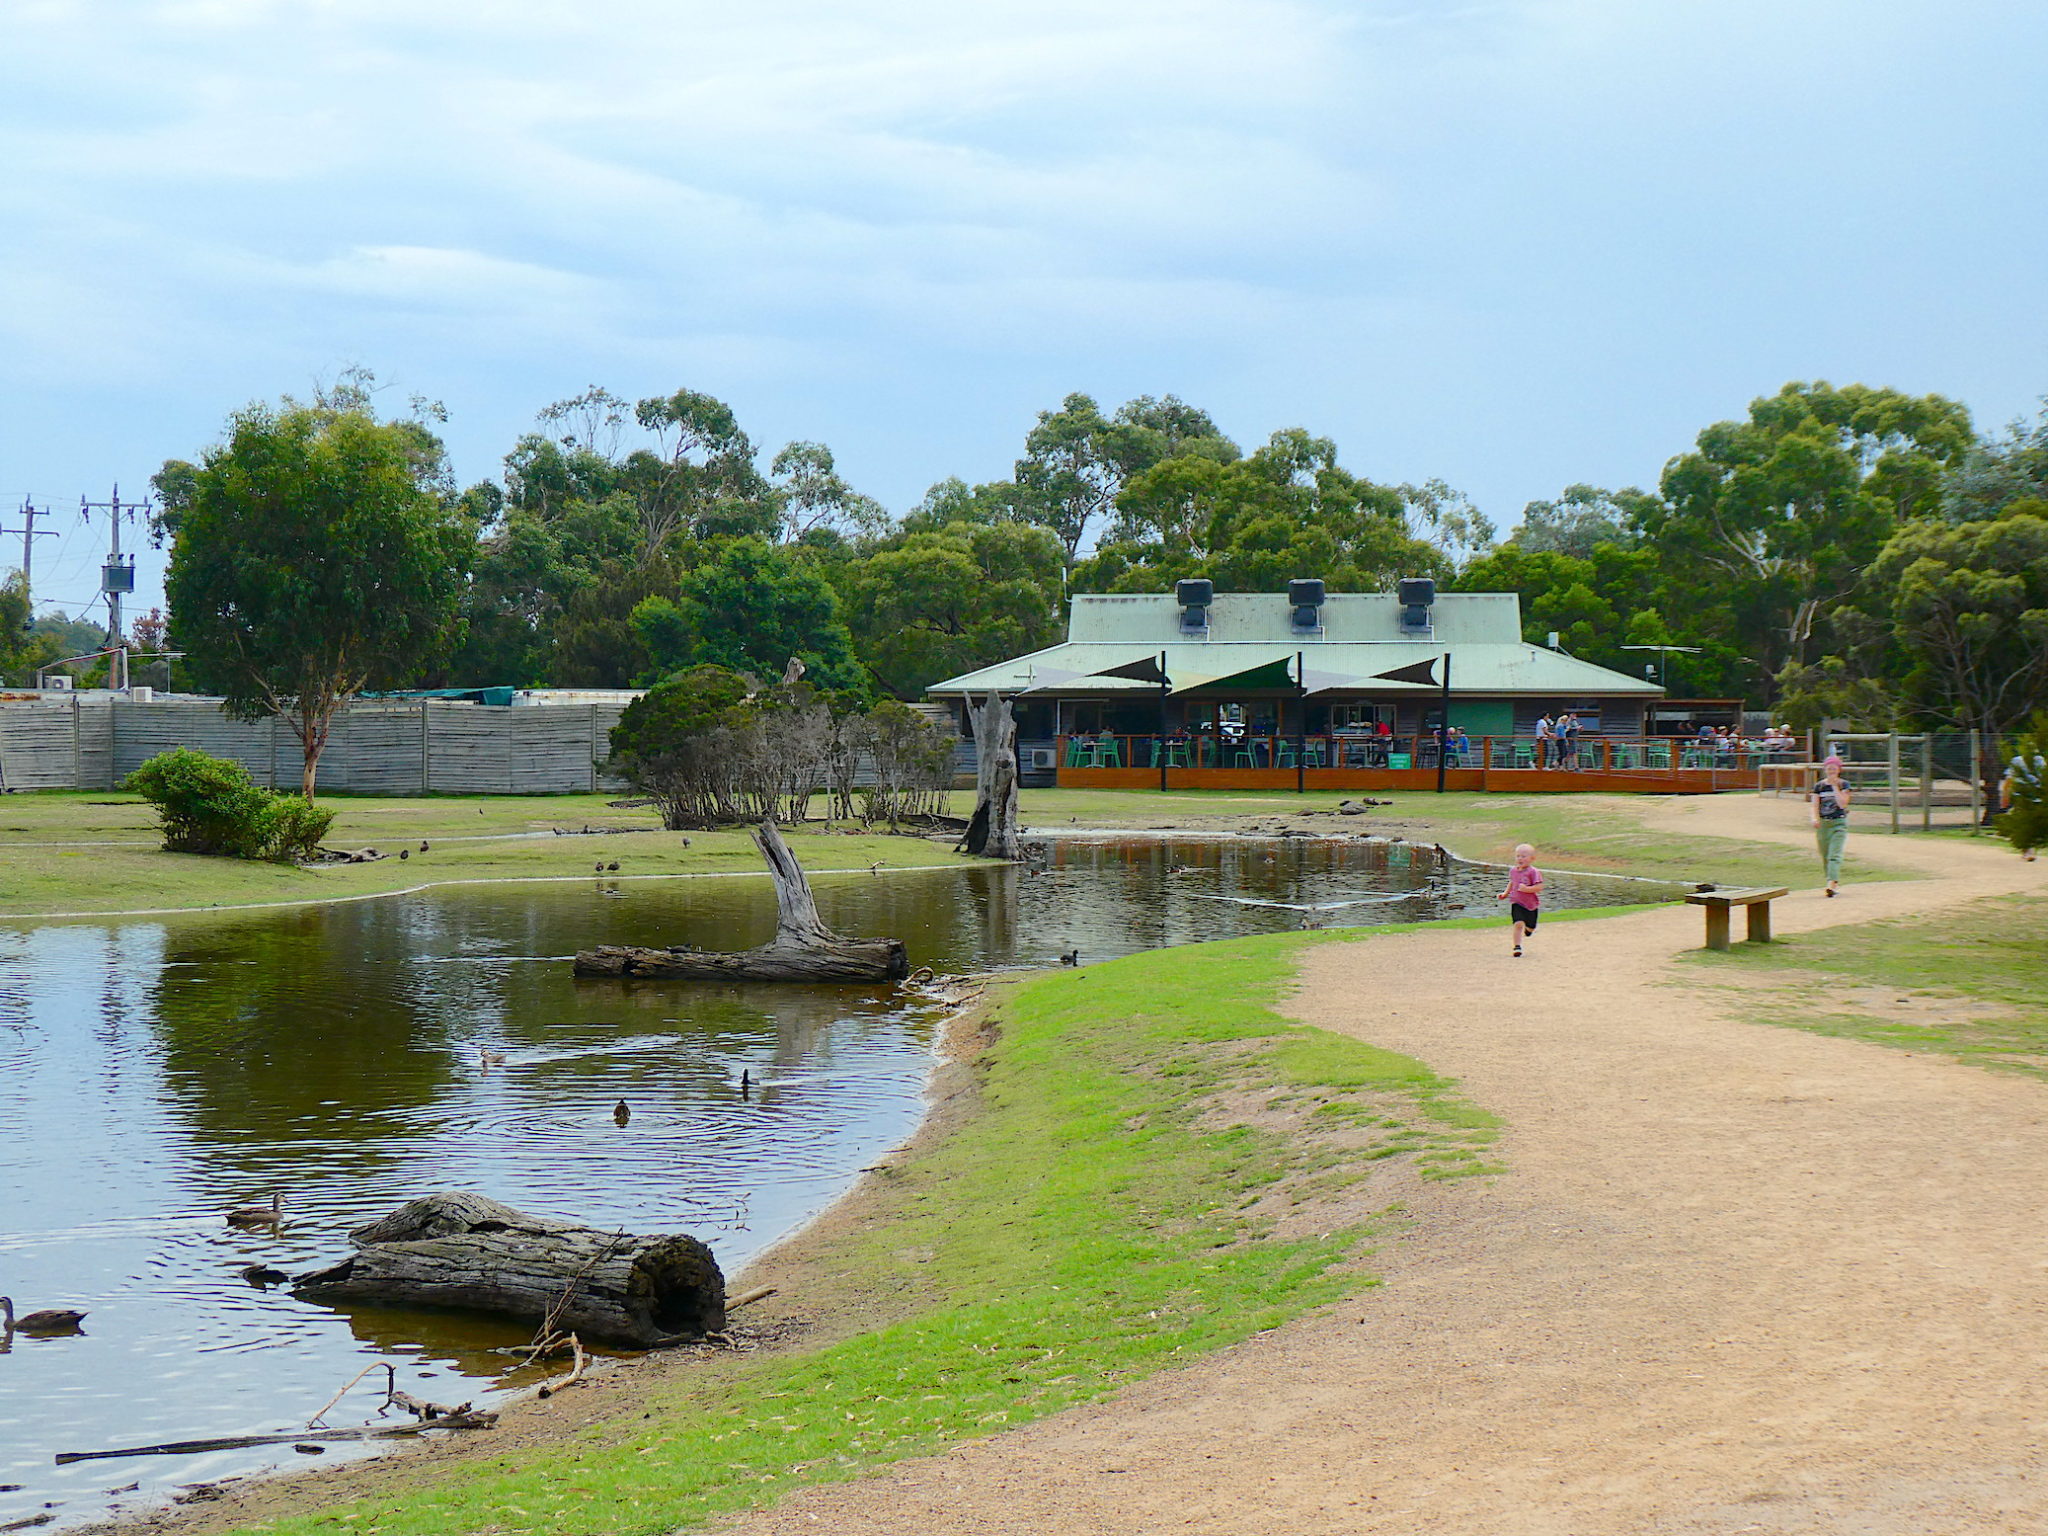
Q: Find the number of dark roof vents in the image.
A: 3